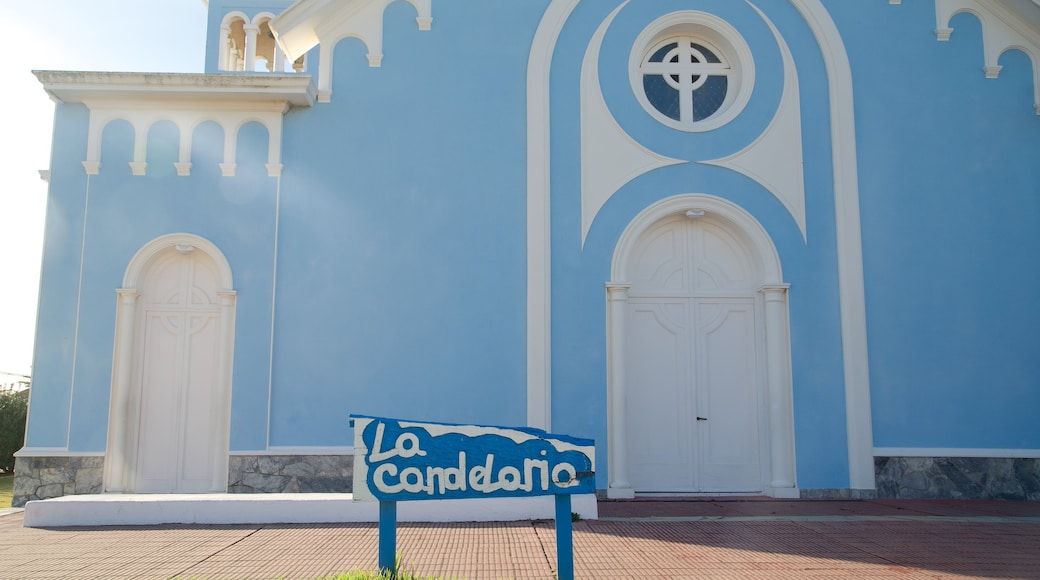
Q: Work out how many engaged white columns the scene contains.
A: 4